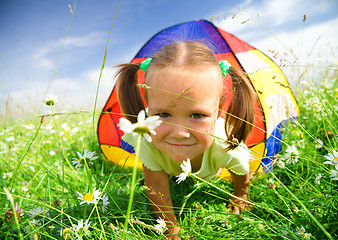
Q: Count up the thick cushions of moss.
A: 0